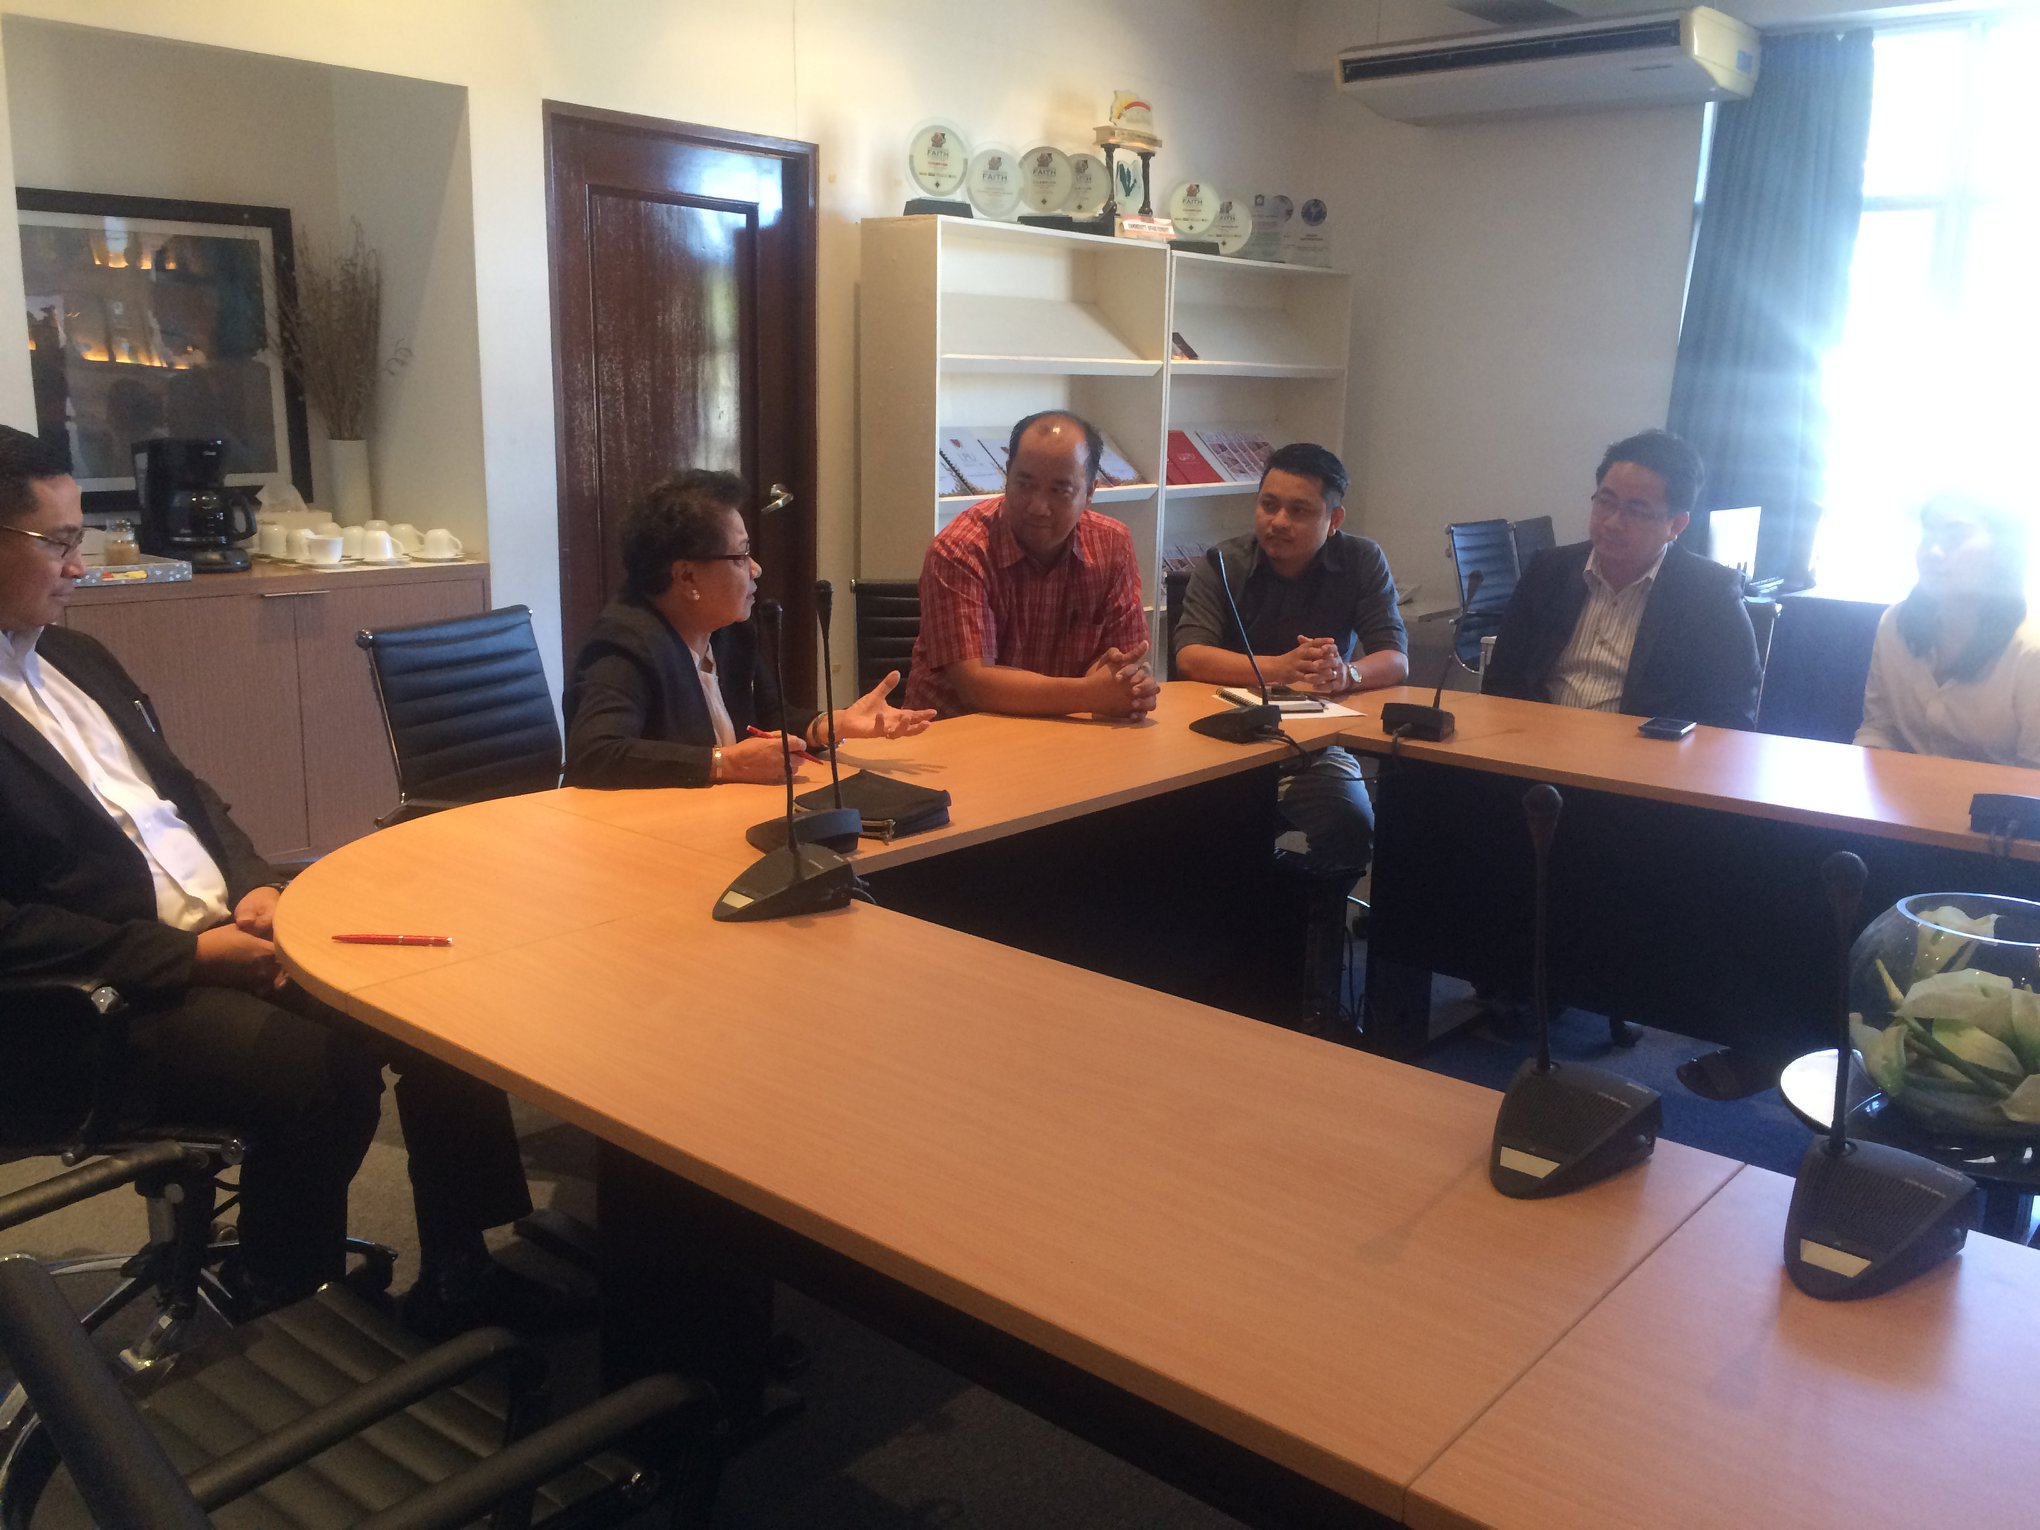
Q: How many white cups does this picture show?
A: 9